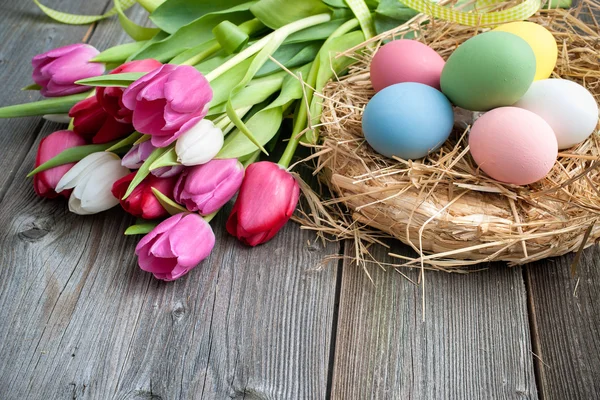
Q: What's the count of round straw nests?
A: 1